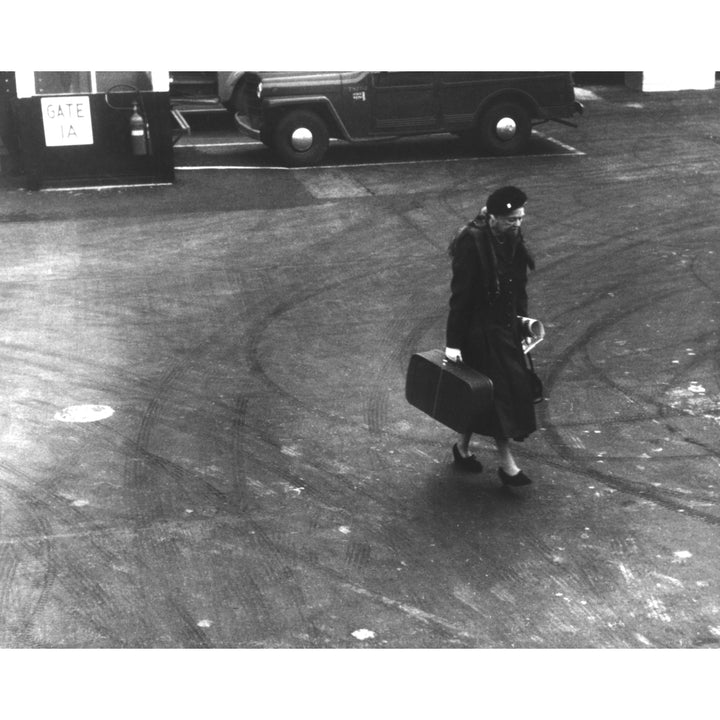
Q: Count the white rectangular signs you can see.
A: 1